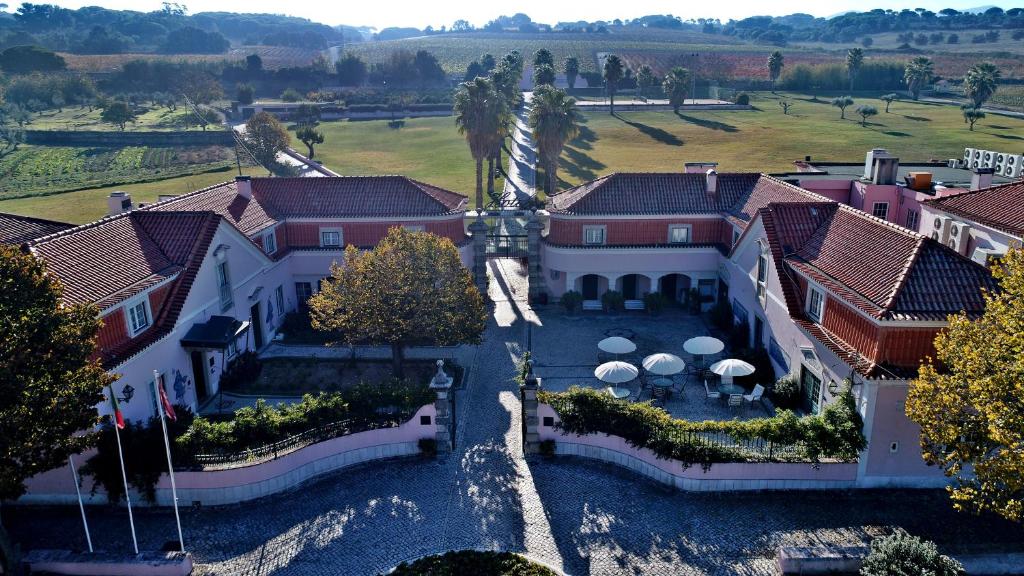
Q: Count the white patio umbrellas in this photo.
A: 5